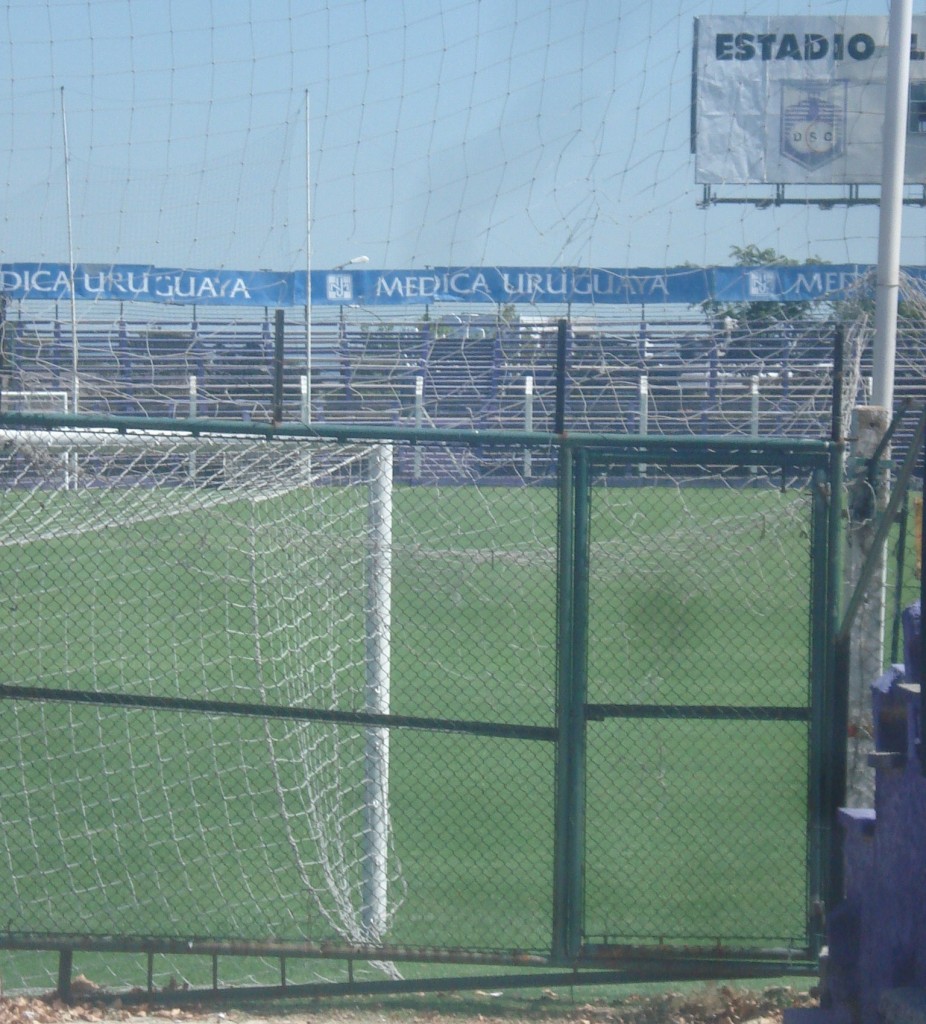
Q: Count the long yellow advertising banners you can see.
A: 0